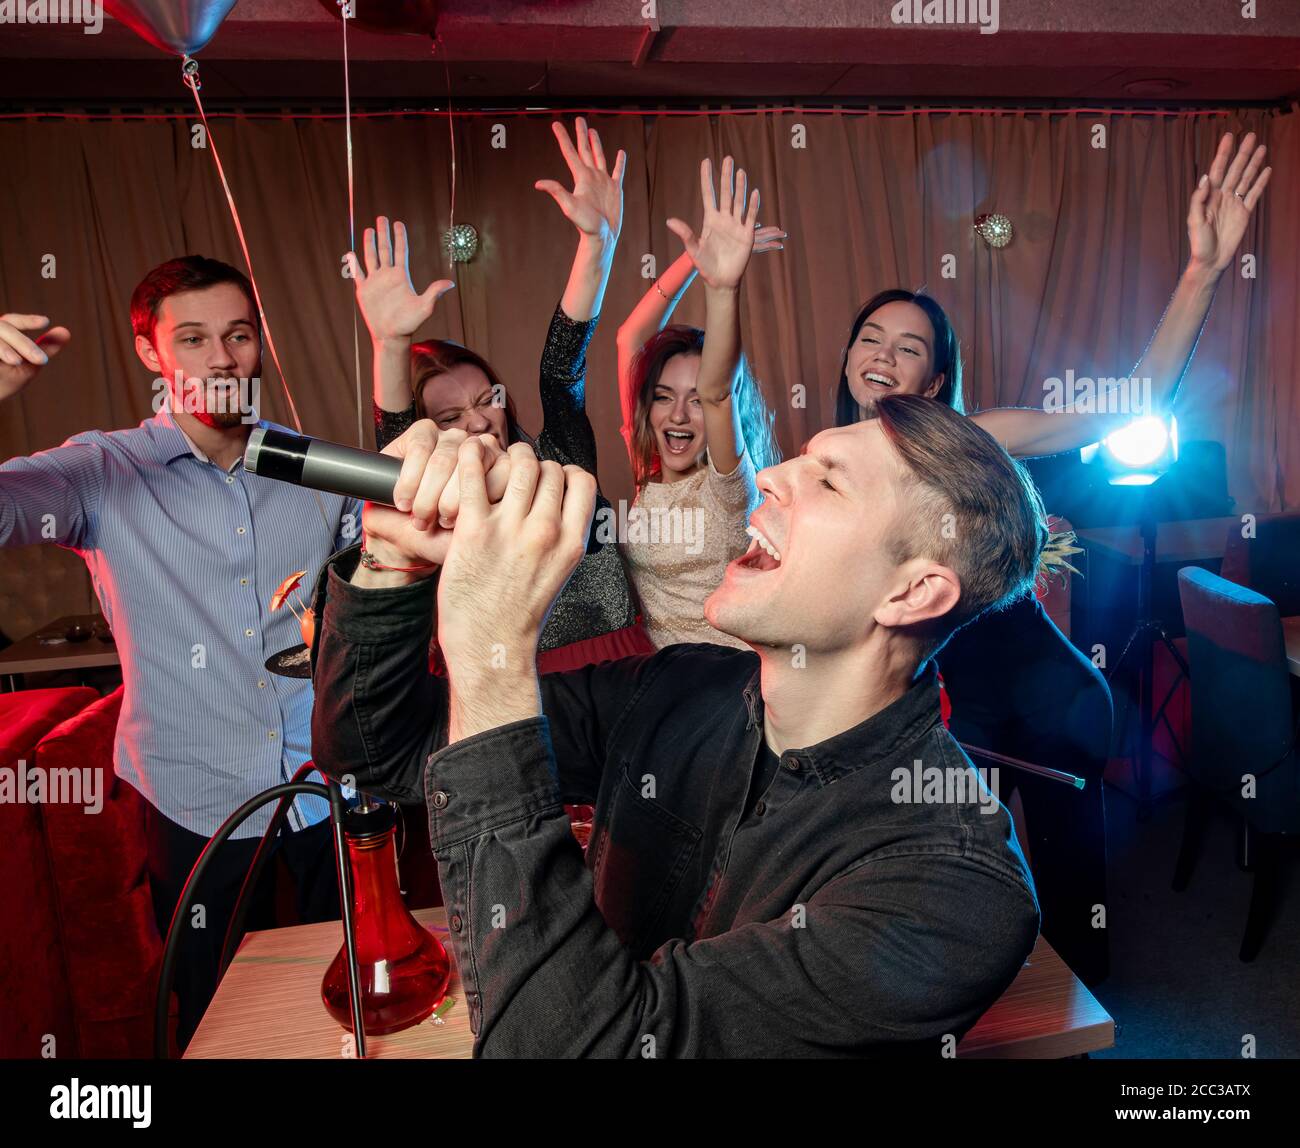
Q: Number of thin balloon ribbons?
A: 3